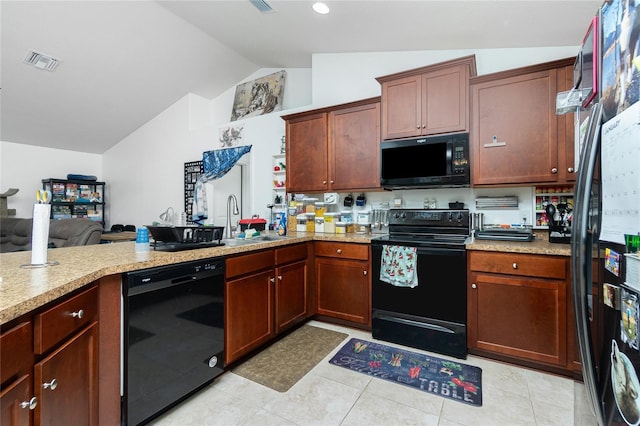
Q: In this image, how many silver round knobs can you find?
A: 15